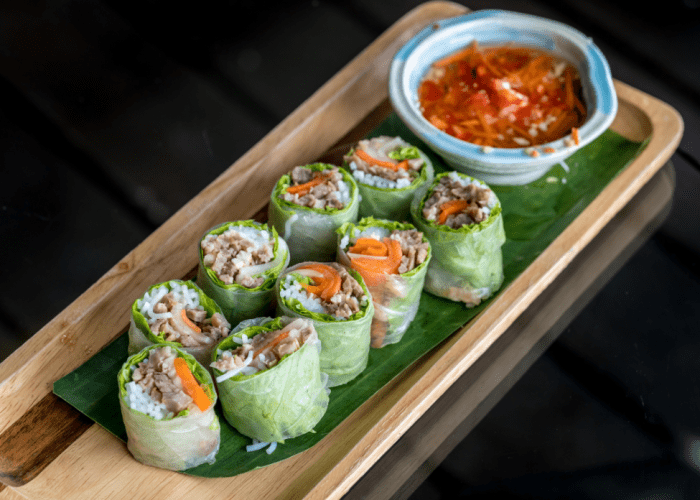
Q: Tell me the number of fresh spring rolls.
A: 9